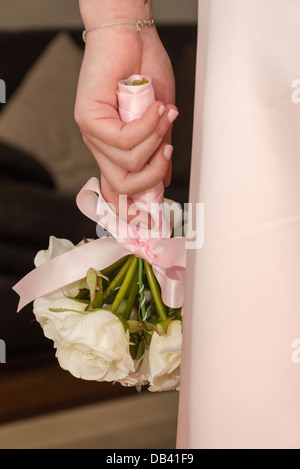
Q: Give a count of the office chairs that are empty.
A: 0